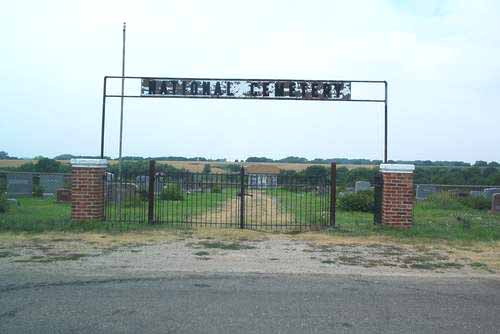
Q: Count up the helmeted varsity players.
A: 0